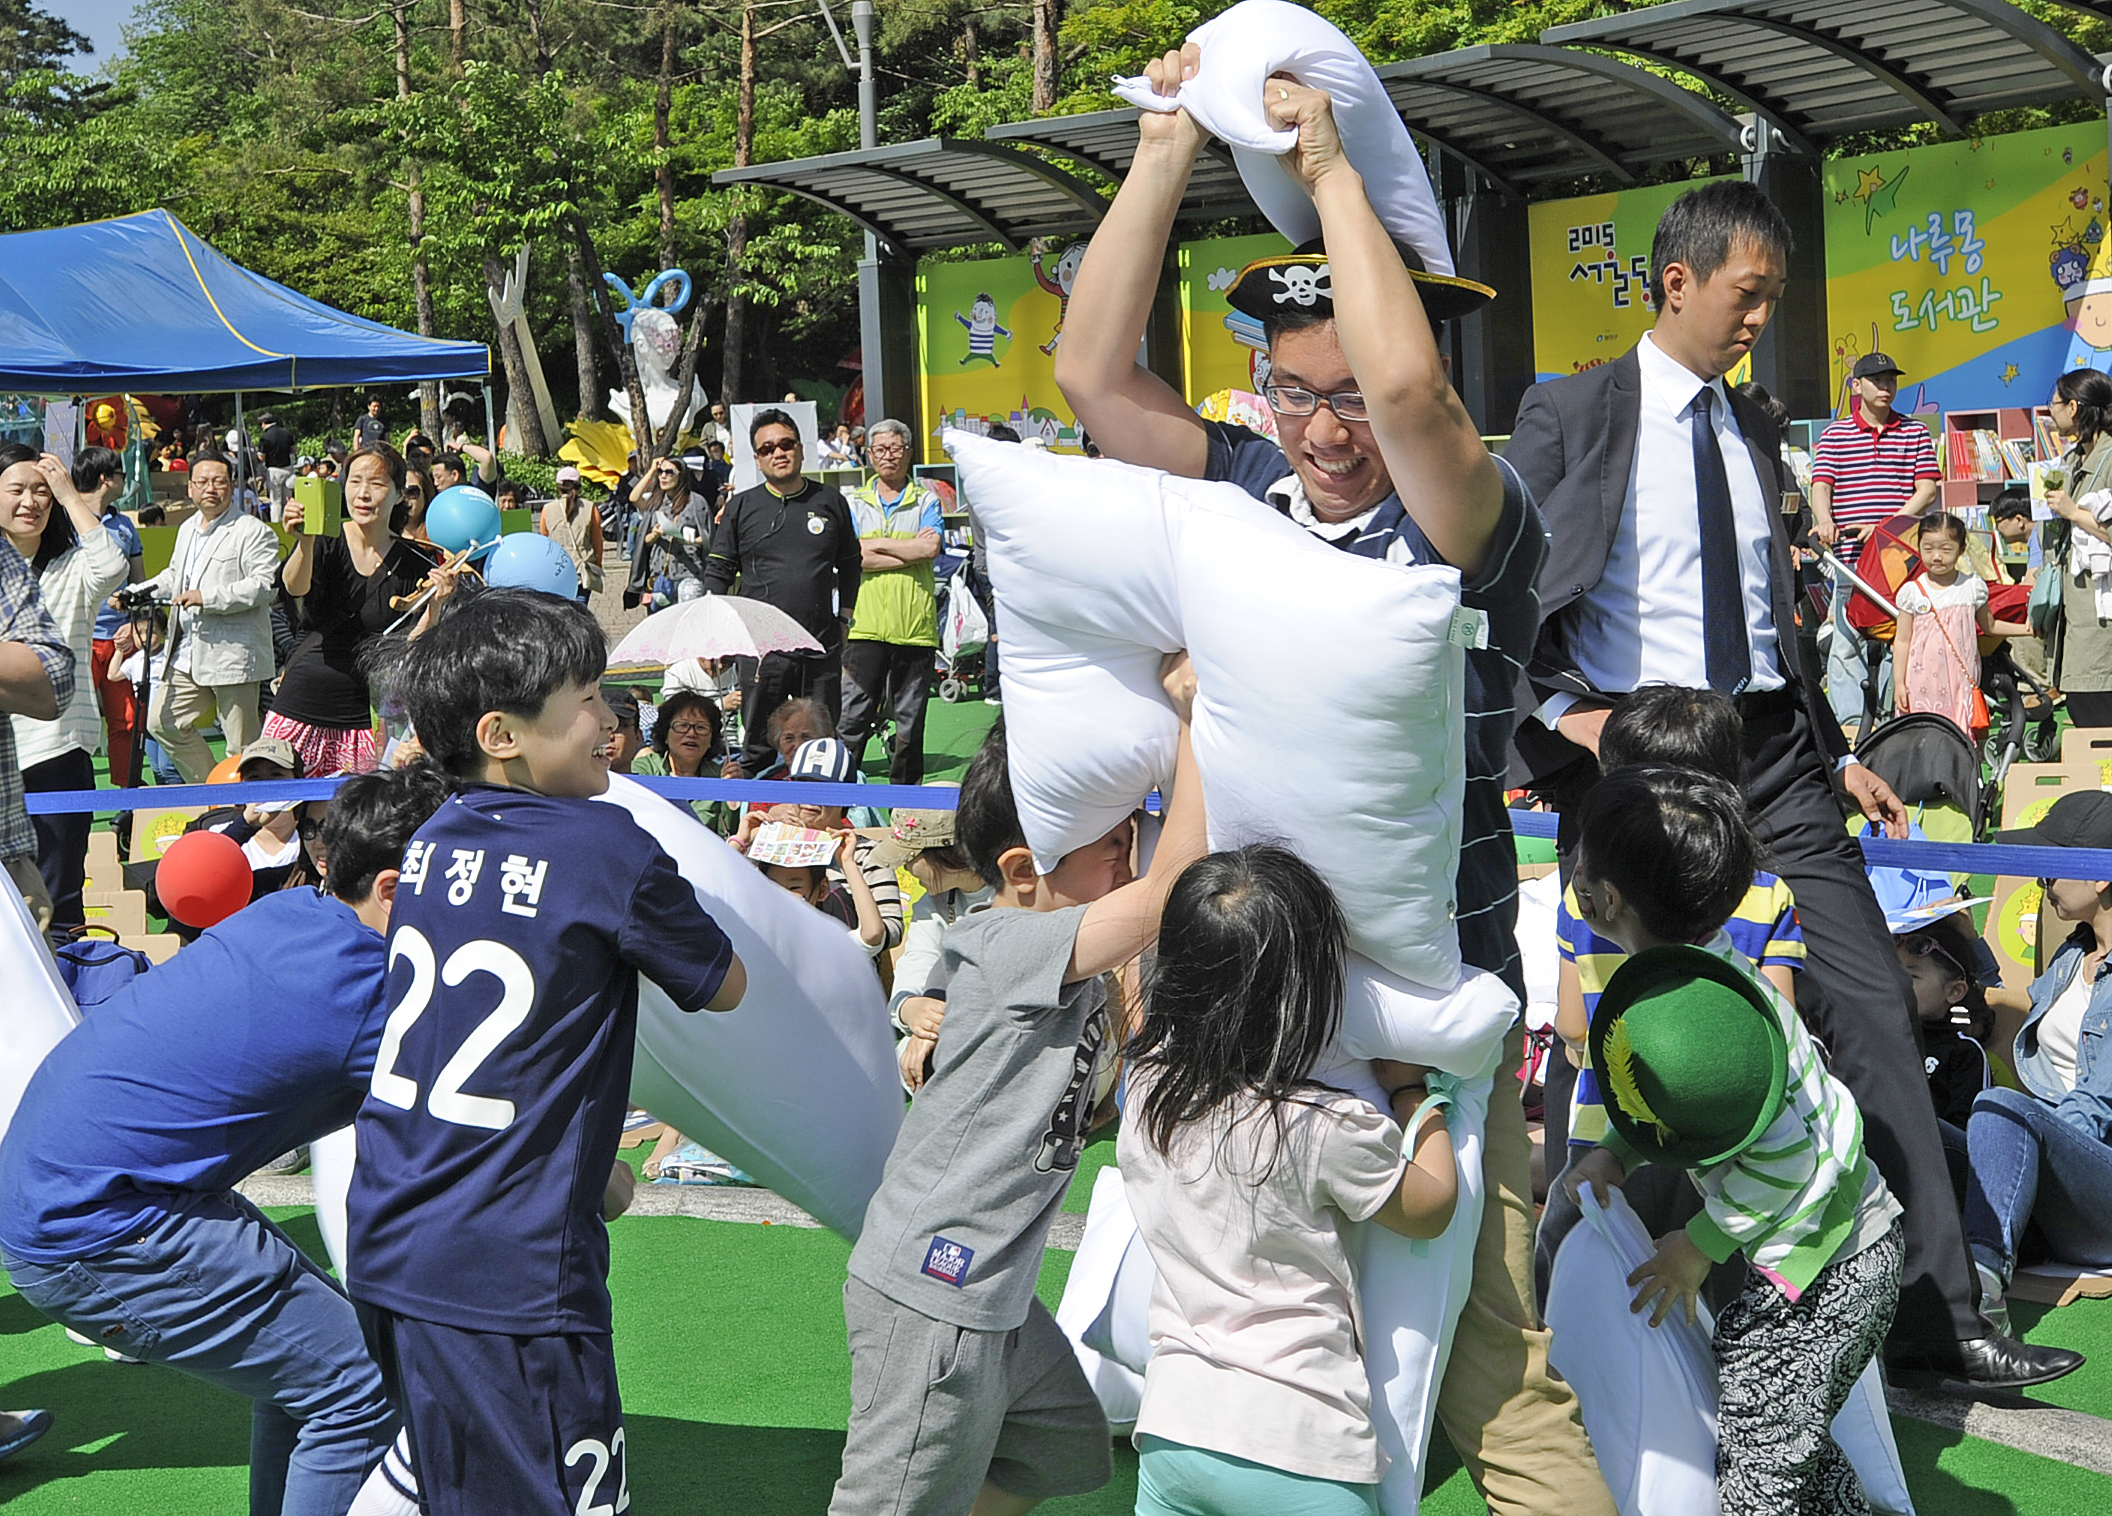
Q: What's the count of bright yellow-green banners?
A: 4